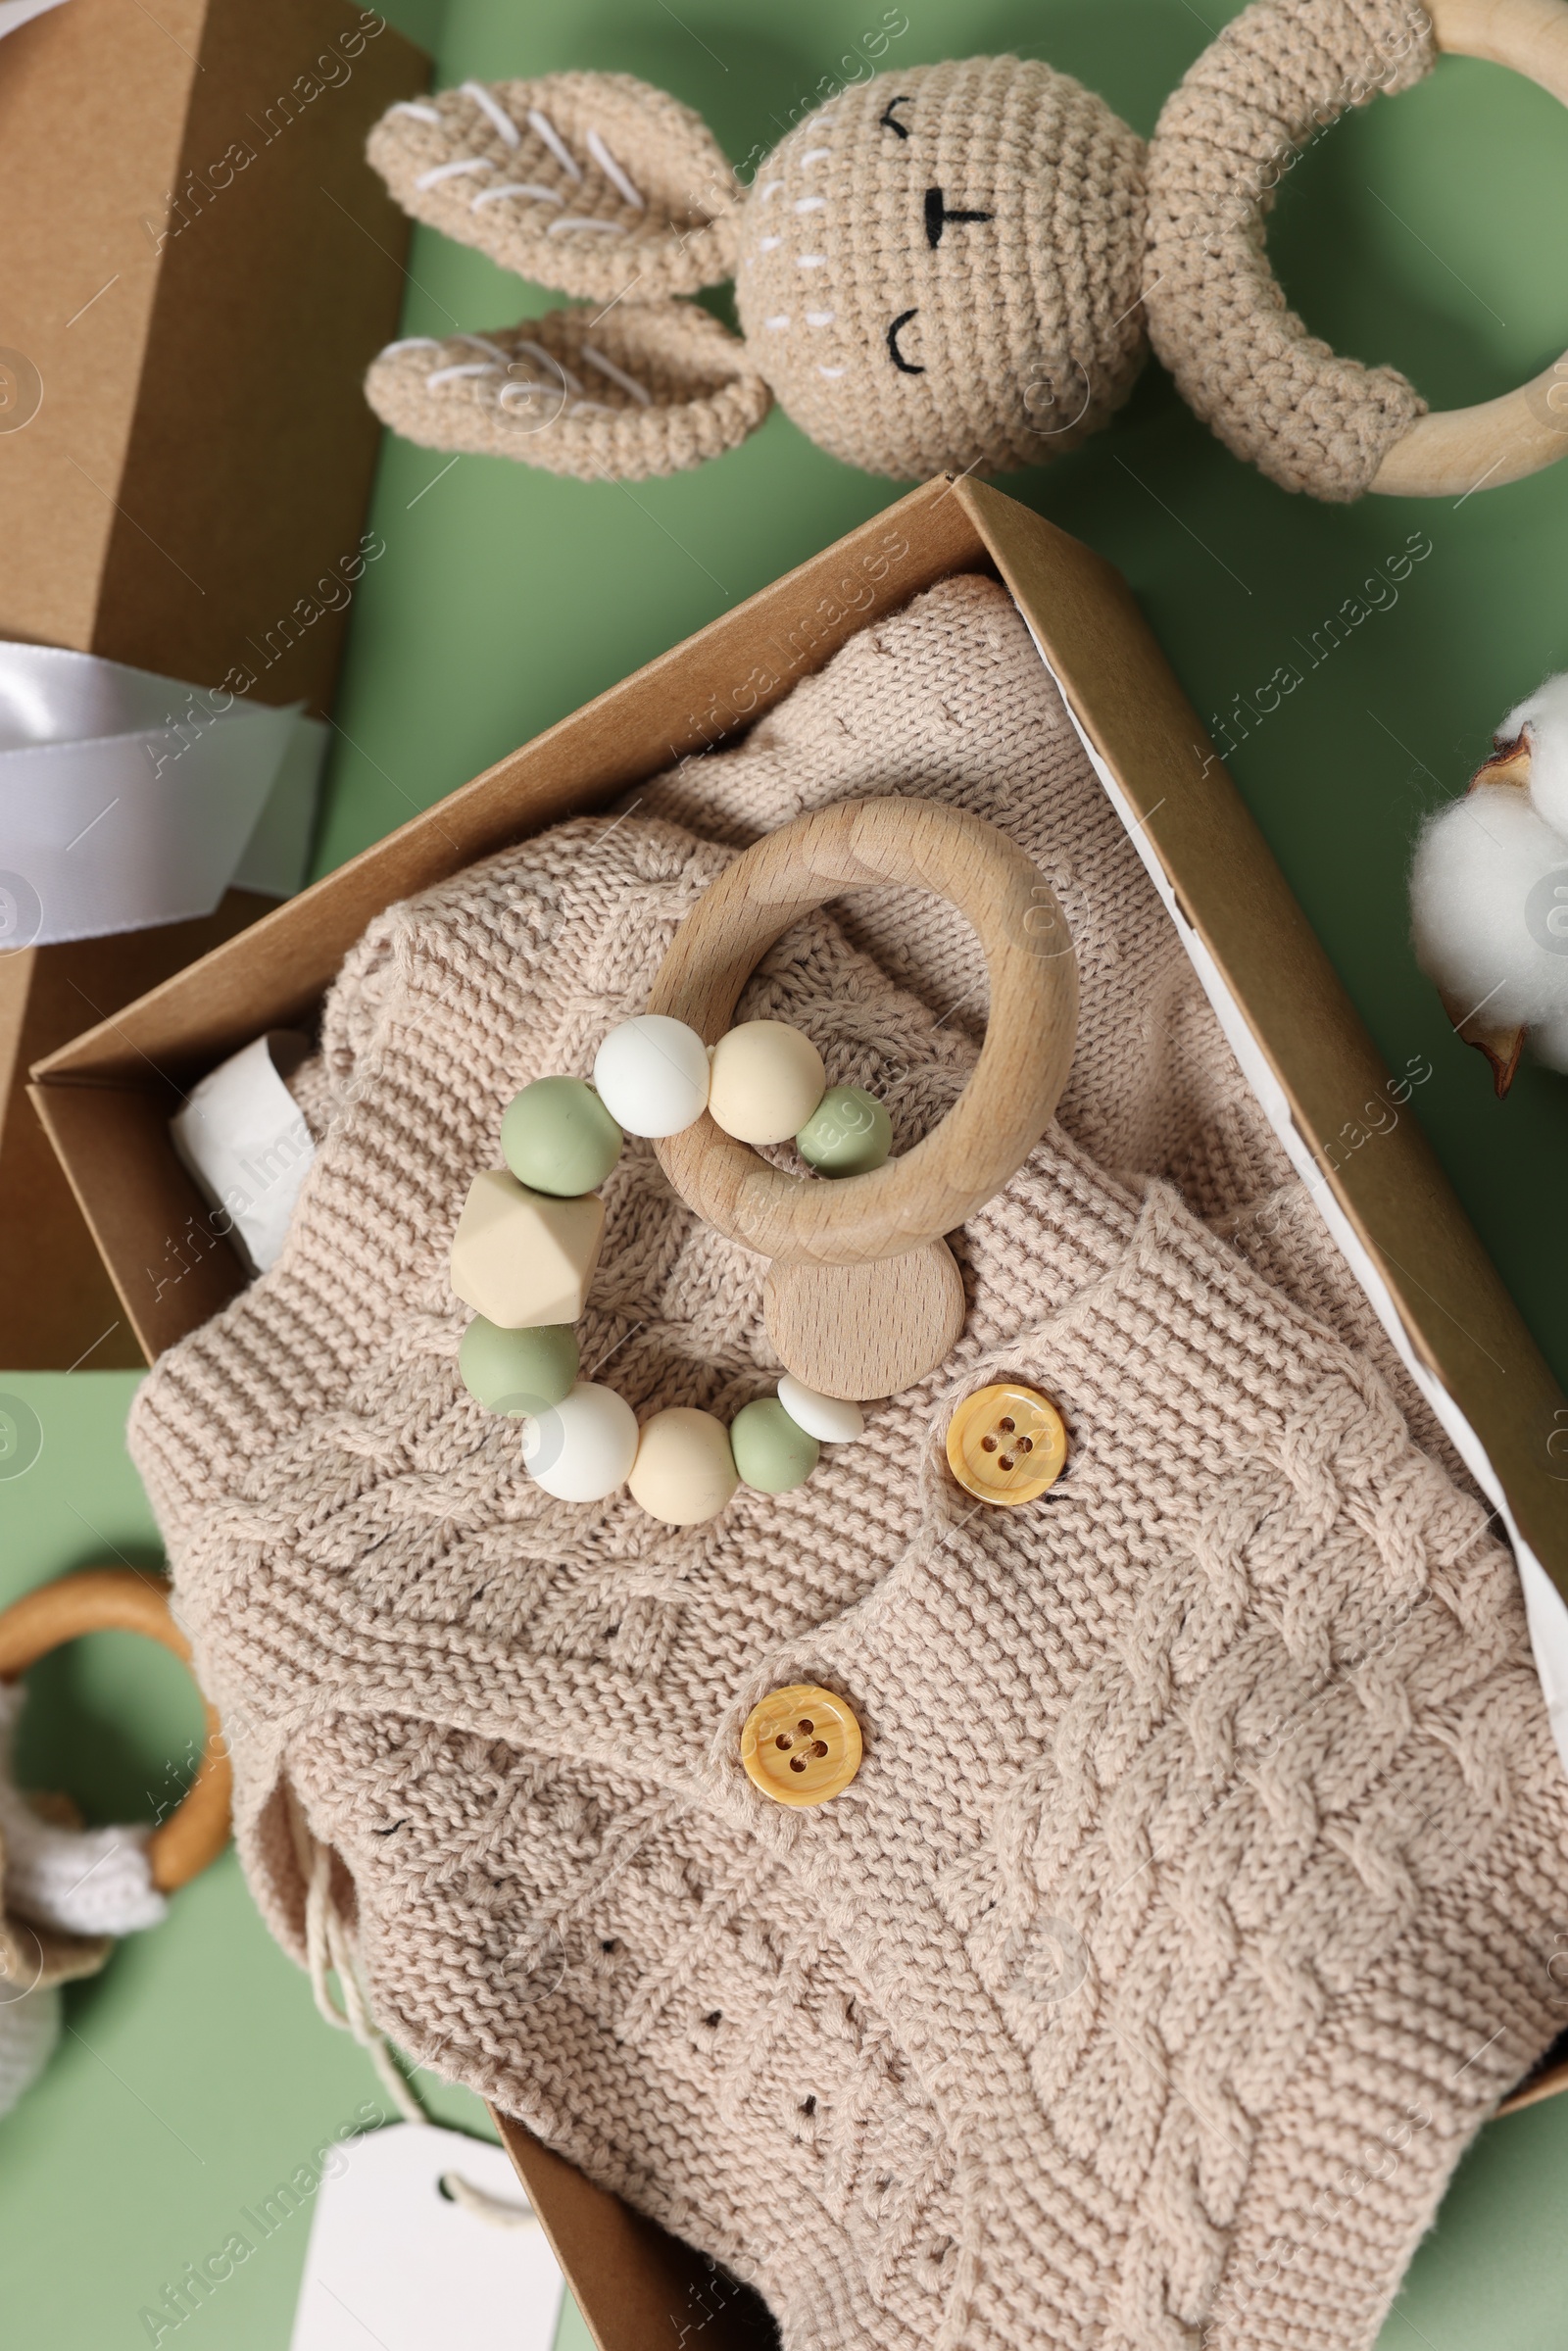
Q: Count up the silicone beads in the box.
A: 10